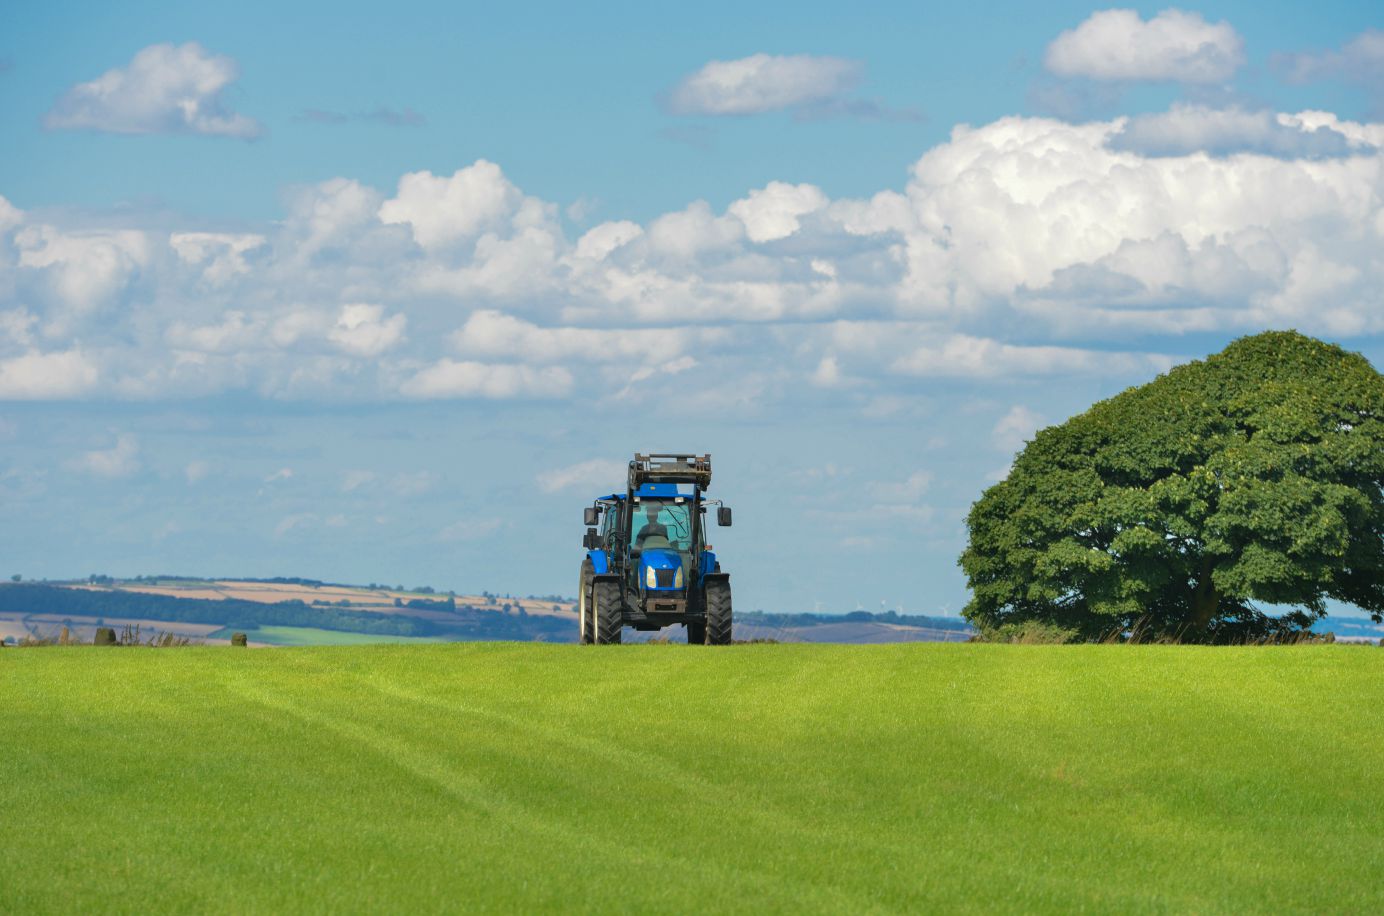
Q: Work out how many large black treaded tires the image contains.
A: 4